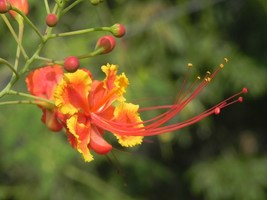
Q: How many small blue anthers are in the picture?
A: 0